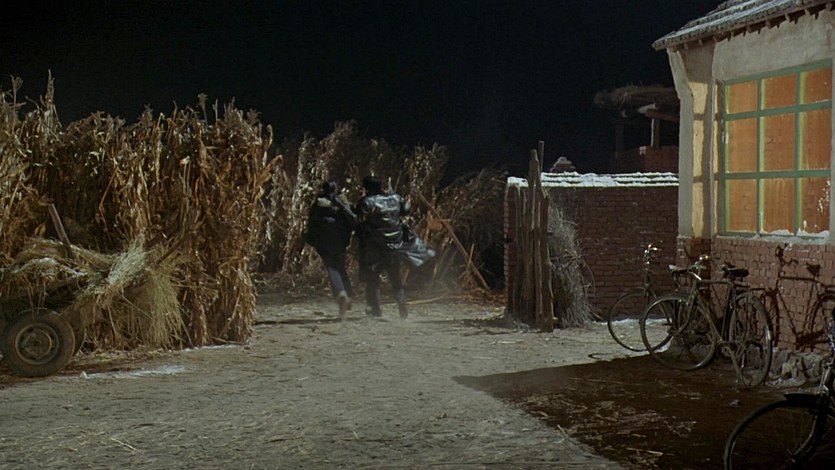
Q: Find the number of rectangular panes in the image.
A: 9